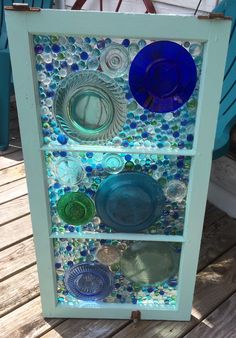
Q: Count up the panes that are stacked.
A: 3